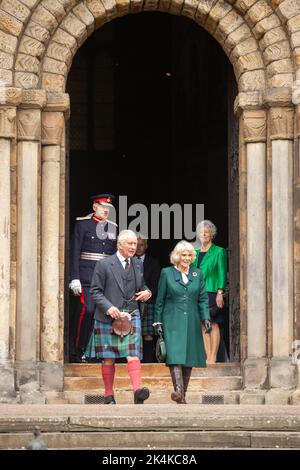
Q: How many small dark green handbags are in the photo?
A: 1